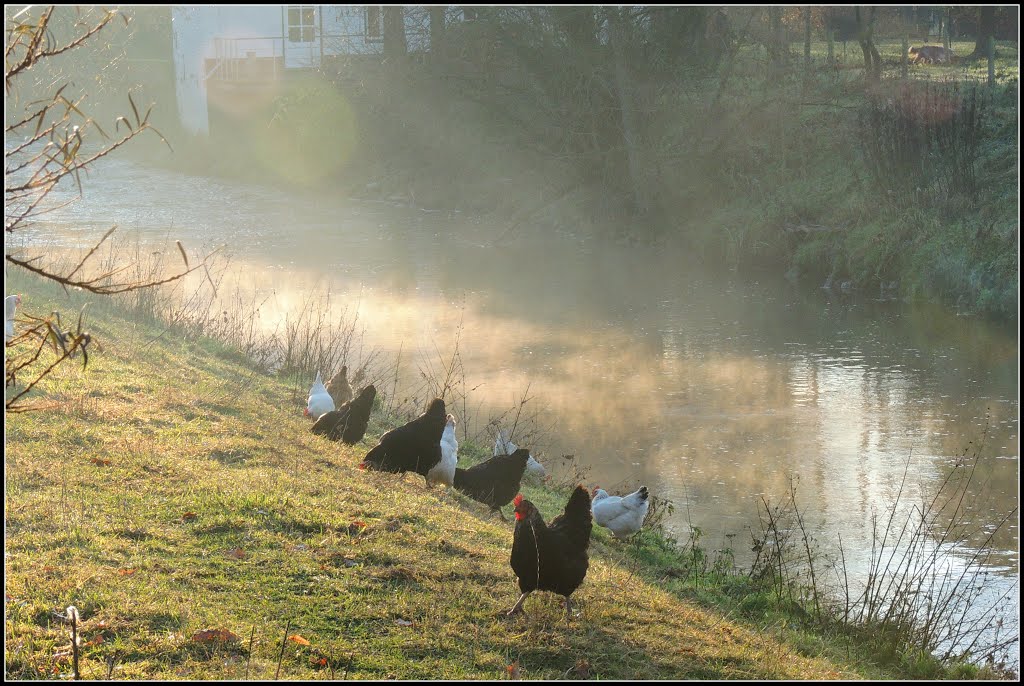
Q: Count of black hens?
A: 4